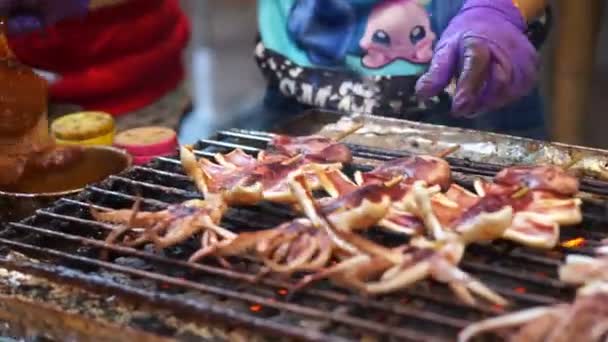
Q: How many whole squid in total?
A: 3